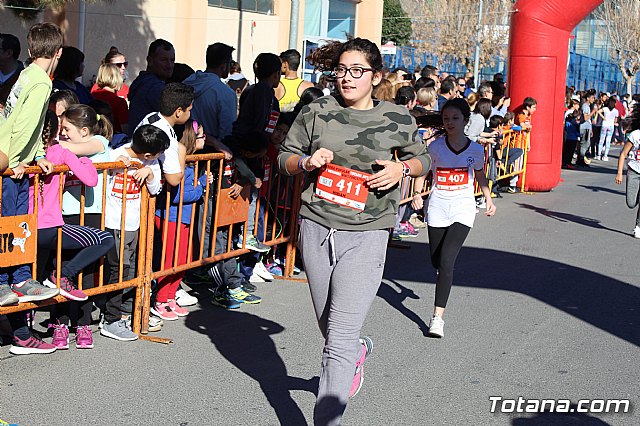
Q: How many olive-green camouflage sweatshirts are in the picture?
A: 1